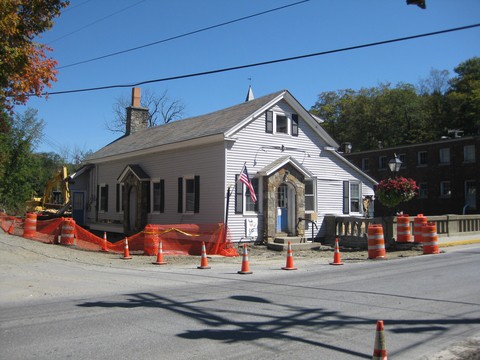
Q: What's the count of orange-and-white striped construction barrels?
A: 7